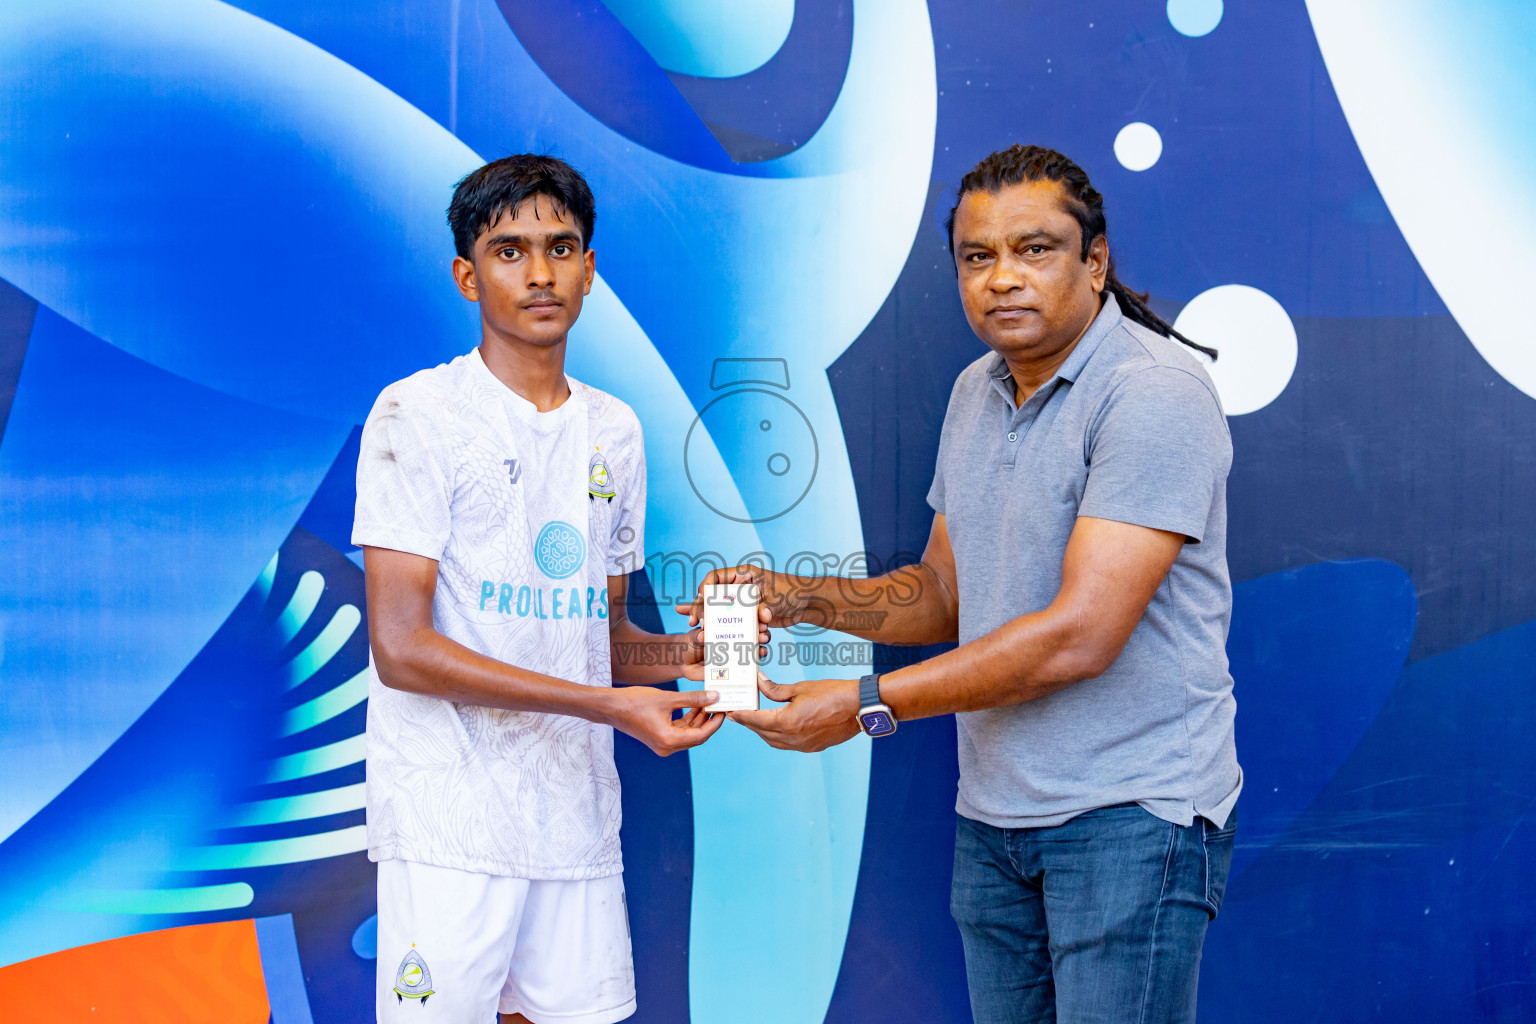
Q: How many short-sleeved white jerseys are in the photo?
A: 1